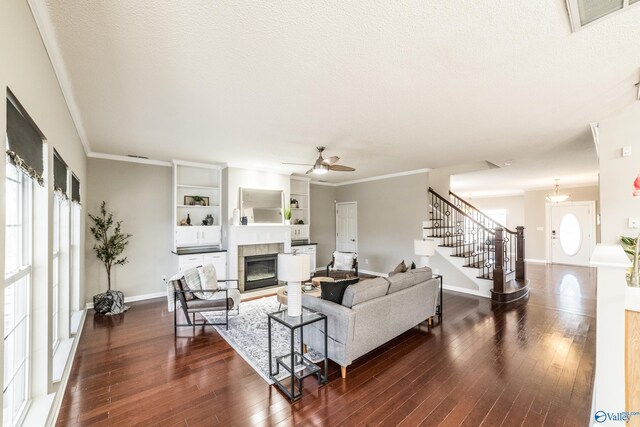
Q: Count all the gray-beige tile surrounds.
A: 1